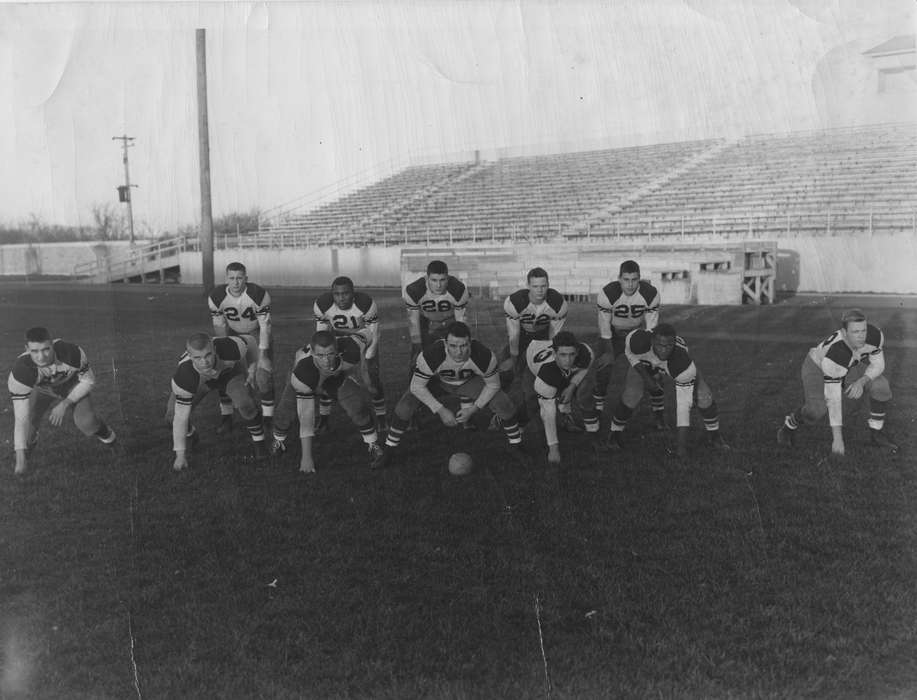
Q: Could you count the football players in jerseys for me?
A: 12